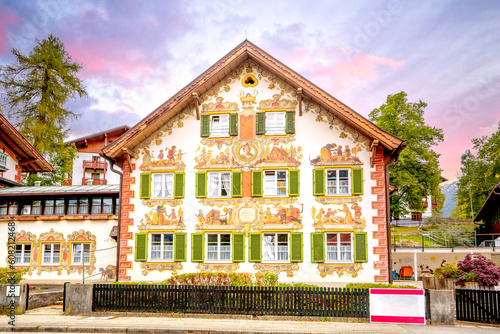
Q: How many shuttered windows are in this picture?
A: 10